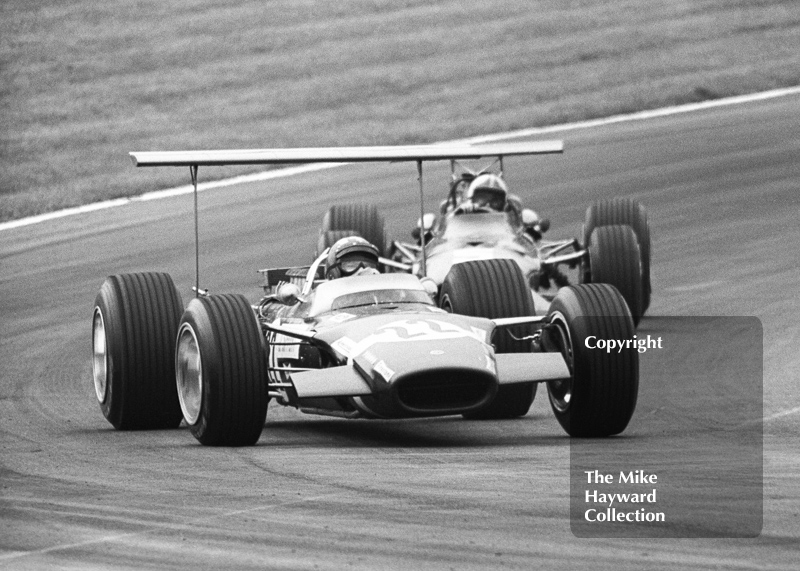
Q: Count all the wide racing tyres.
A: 8